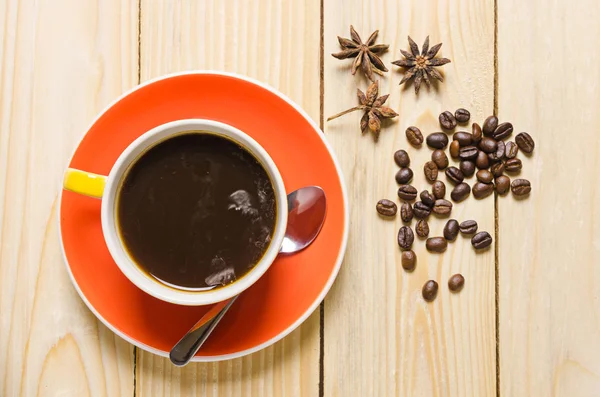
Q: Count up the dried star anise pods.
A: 3